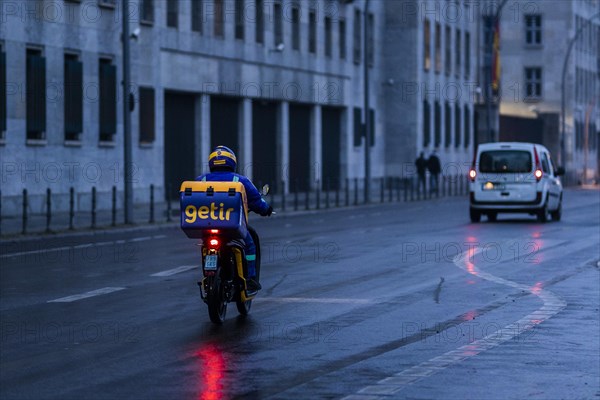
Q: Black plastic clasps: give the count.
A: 3